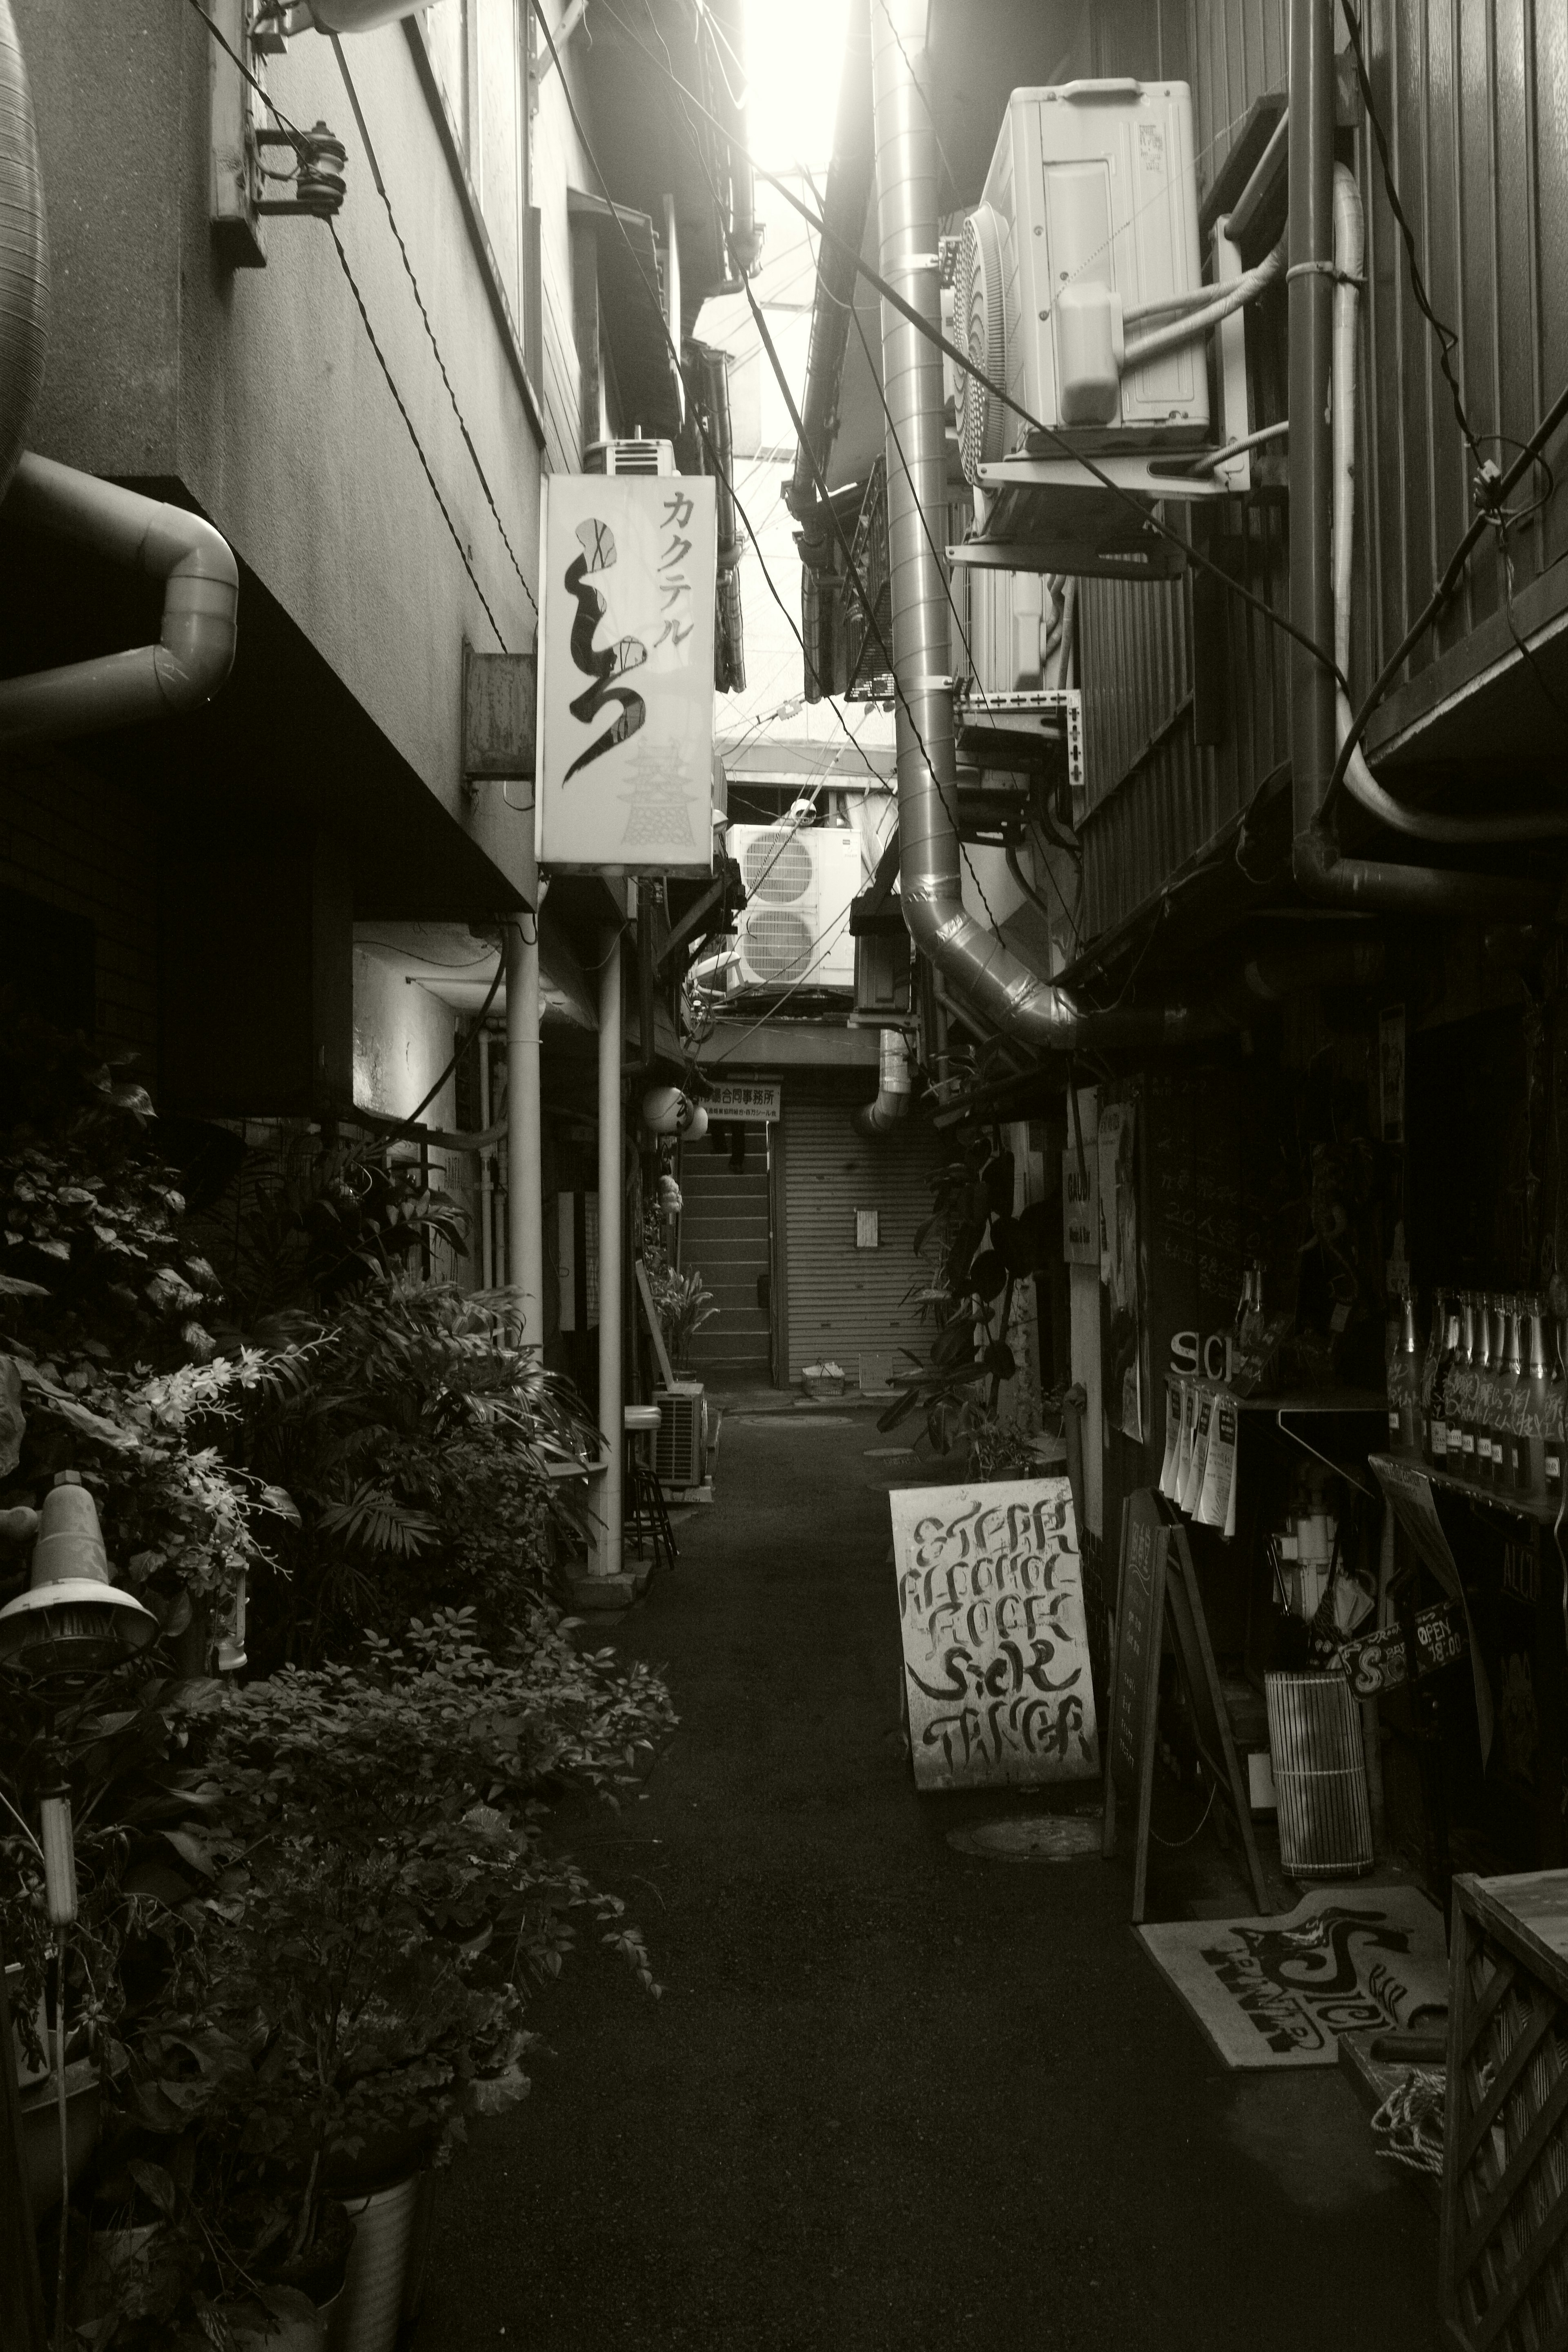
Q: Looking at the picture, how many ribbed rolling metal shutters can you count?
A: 1